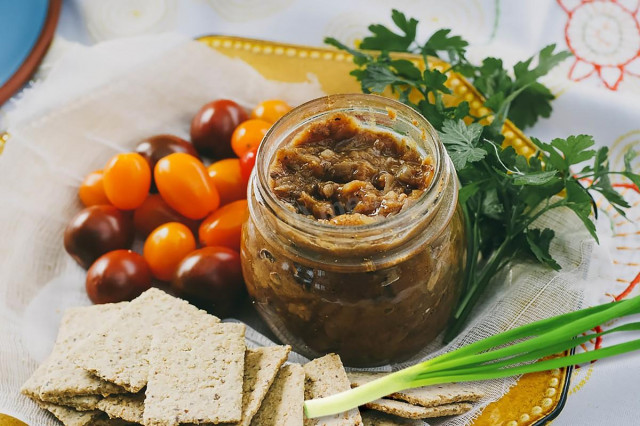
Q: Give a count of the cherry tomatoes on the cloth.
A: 15